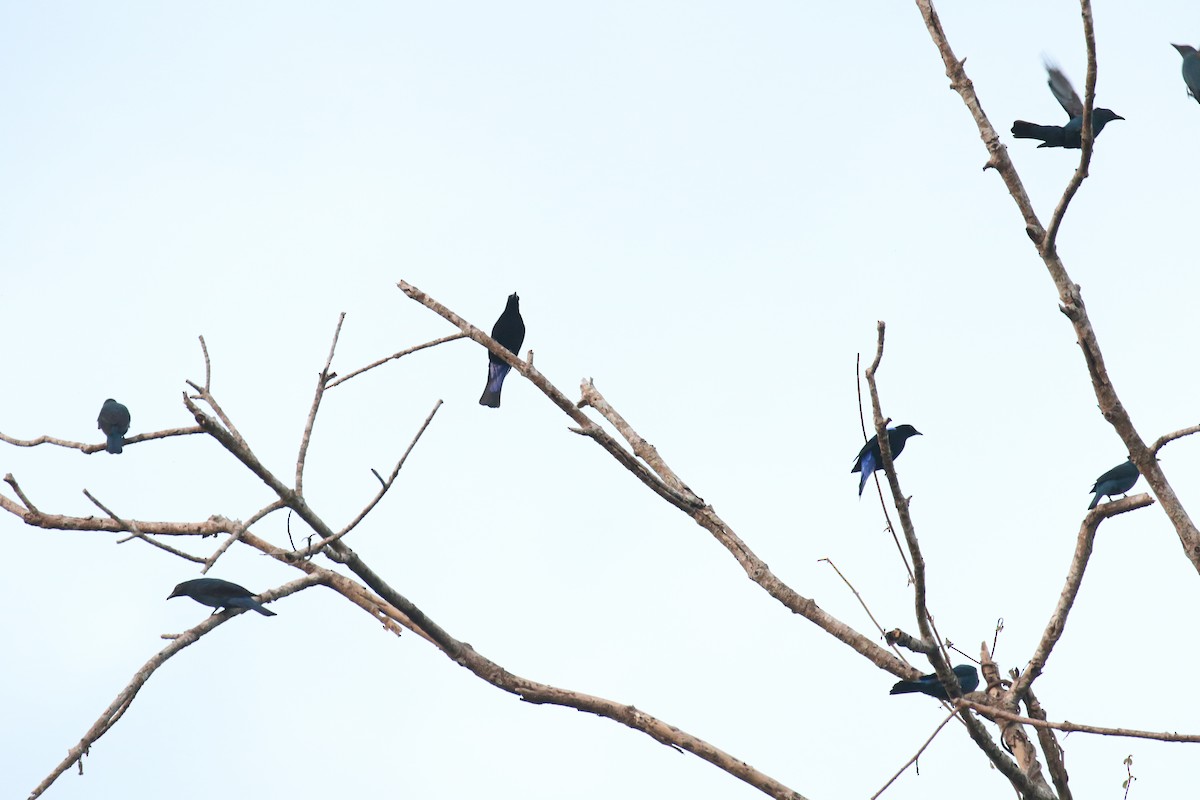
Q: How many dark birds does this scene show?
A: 8